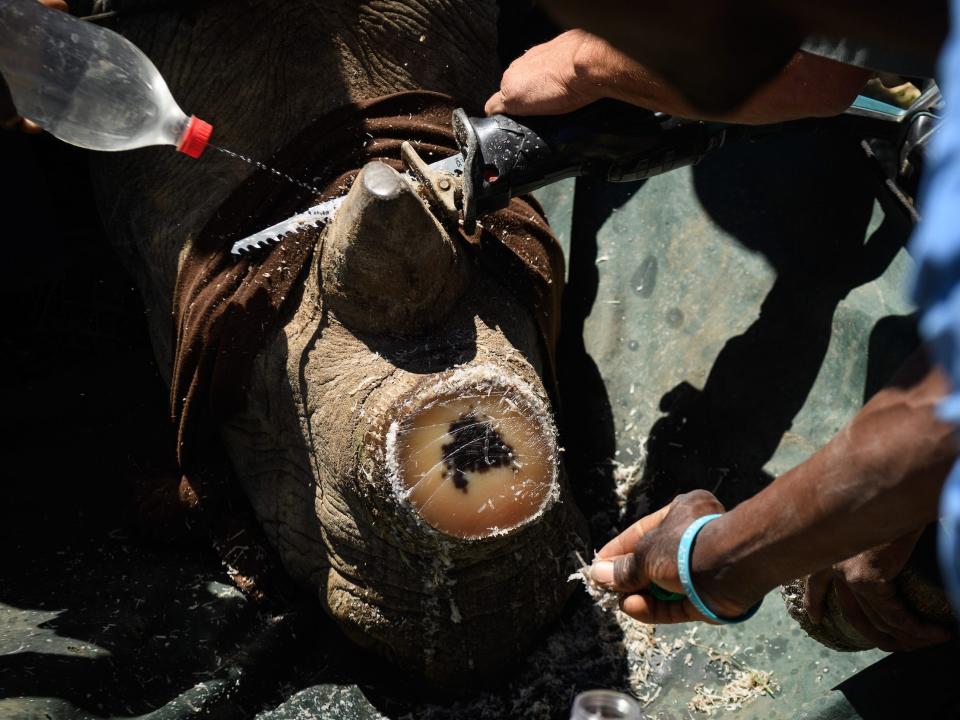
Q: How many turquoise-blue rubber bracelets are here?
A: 1